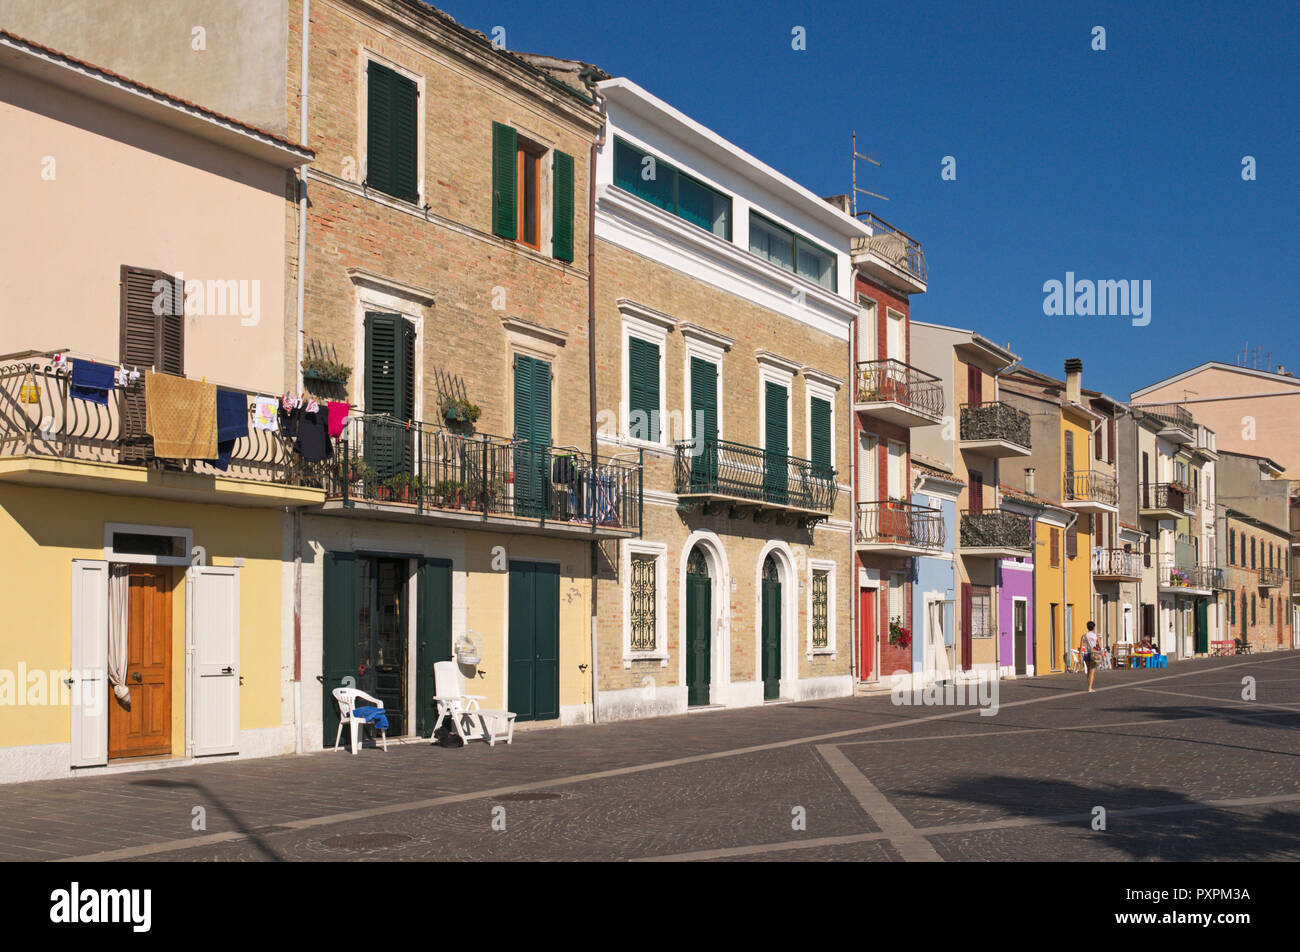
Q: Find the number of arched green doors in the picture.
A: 2